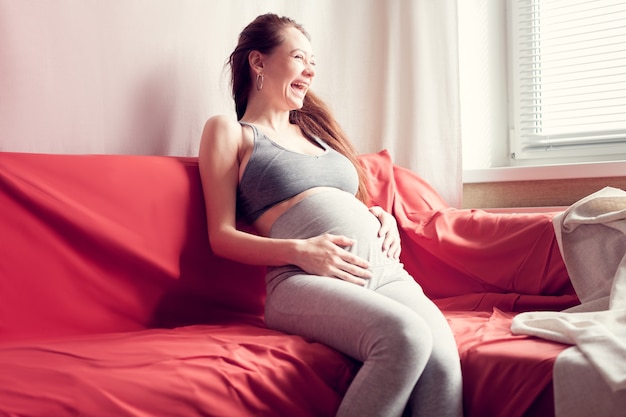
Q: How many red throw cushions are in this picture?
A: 0